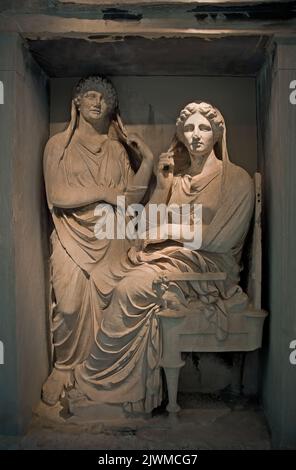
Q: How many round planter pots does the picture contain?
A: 0